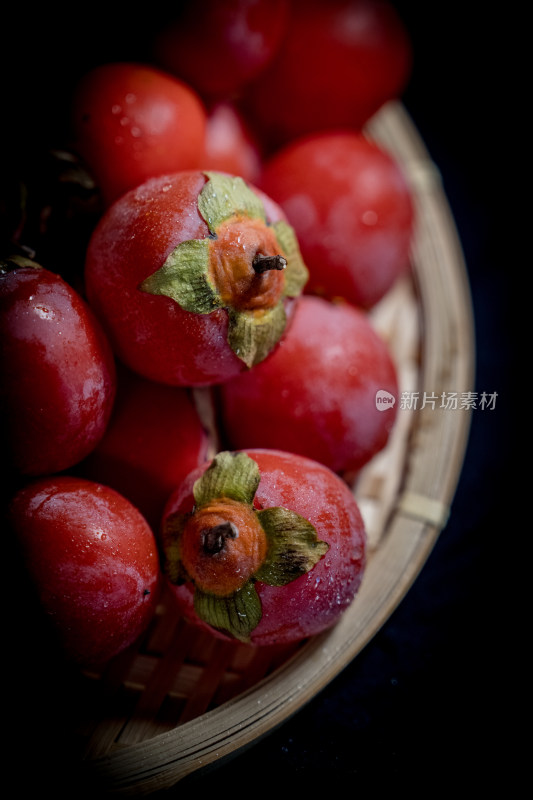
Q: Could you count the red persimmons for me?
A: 11